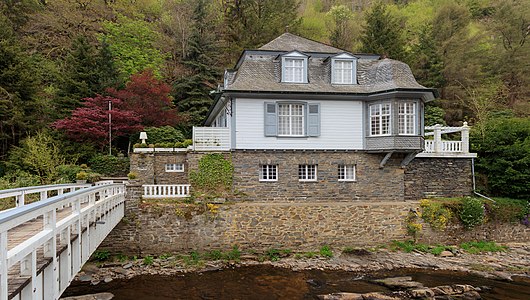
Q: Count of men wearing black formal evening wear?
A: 0